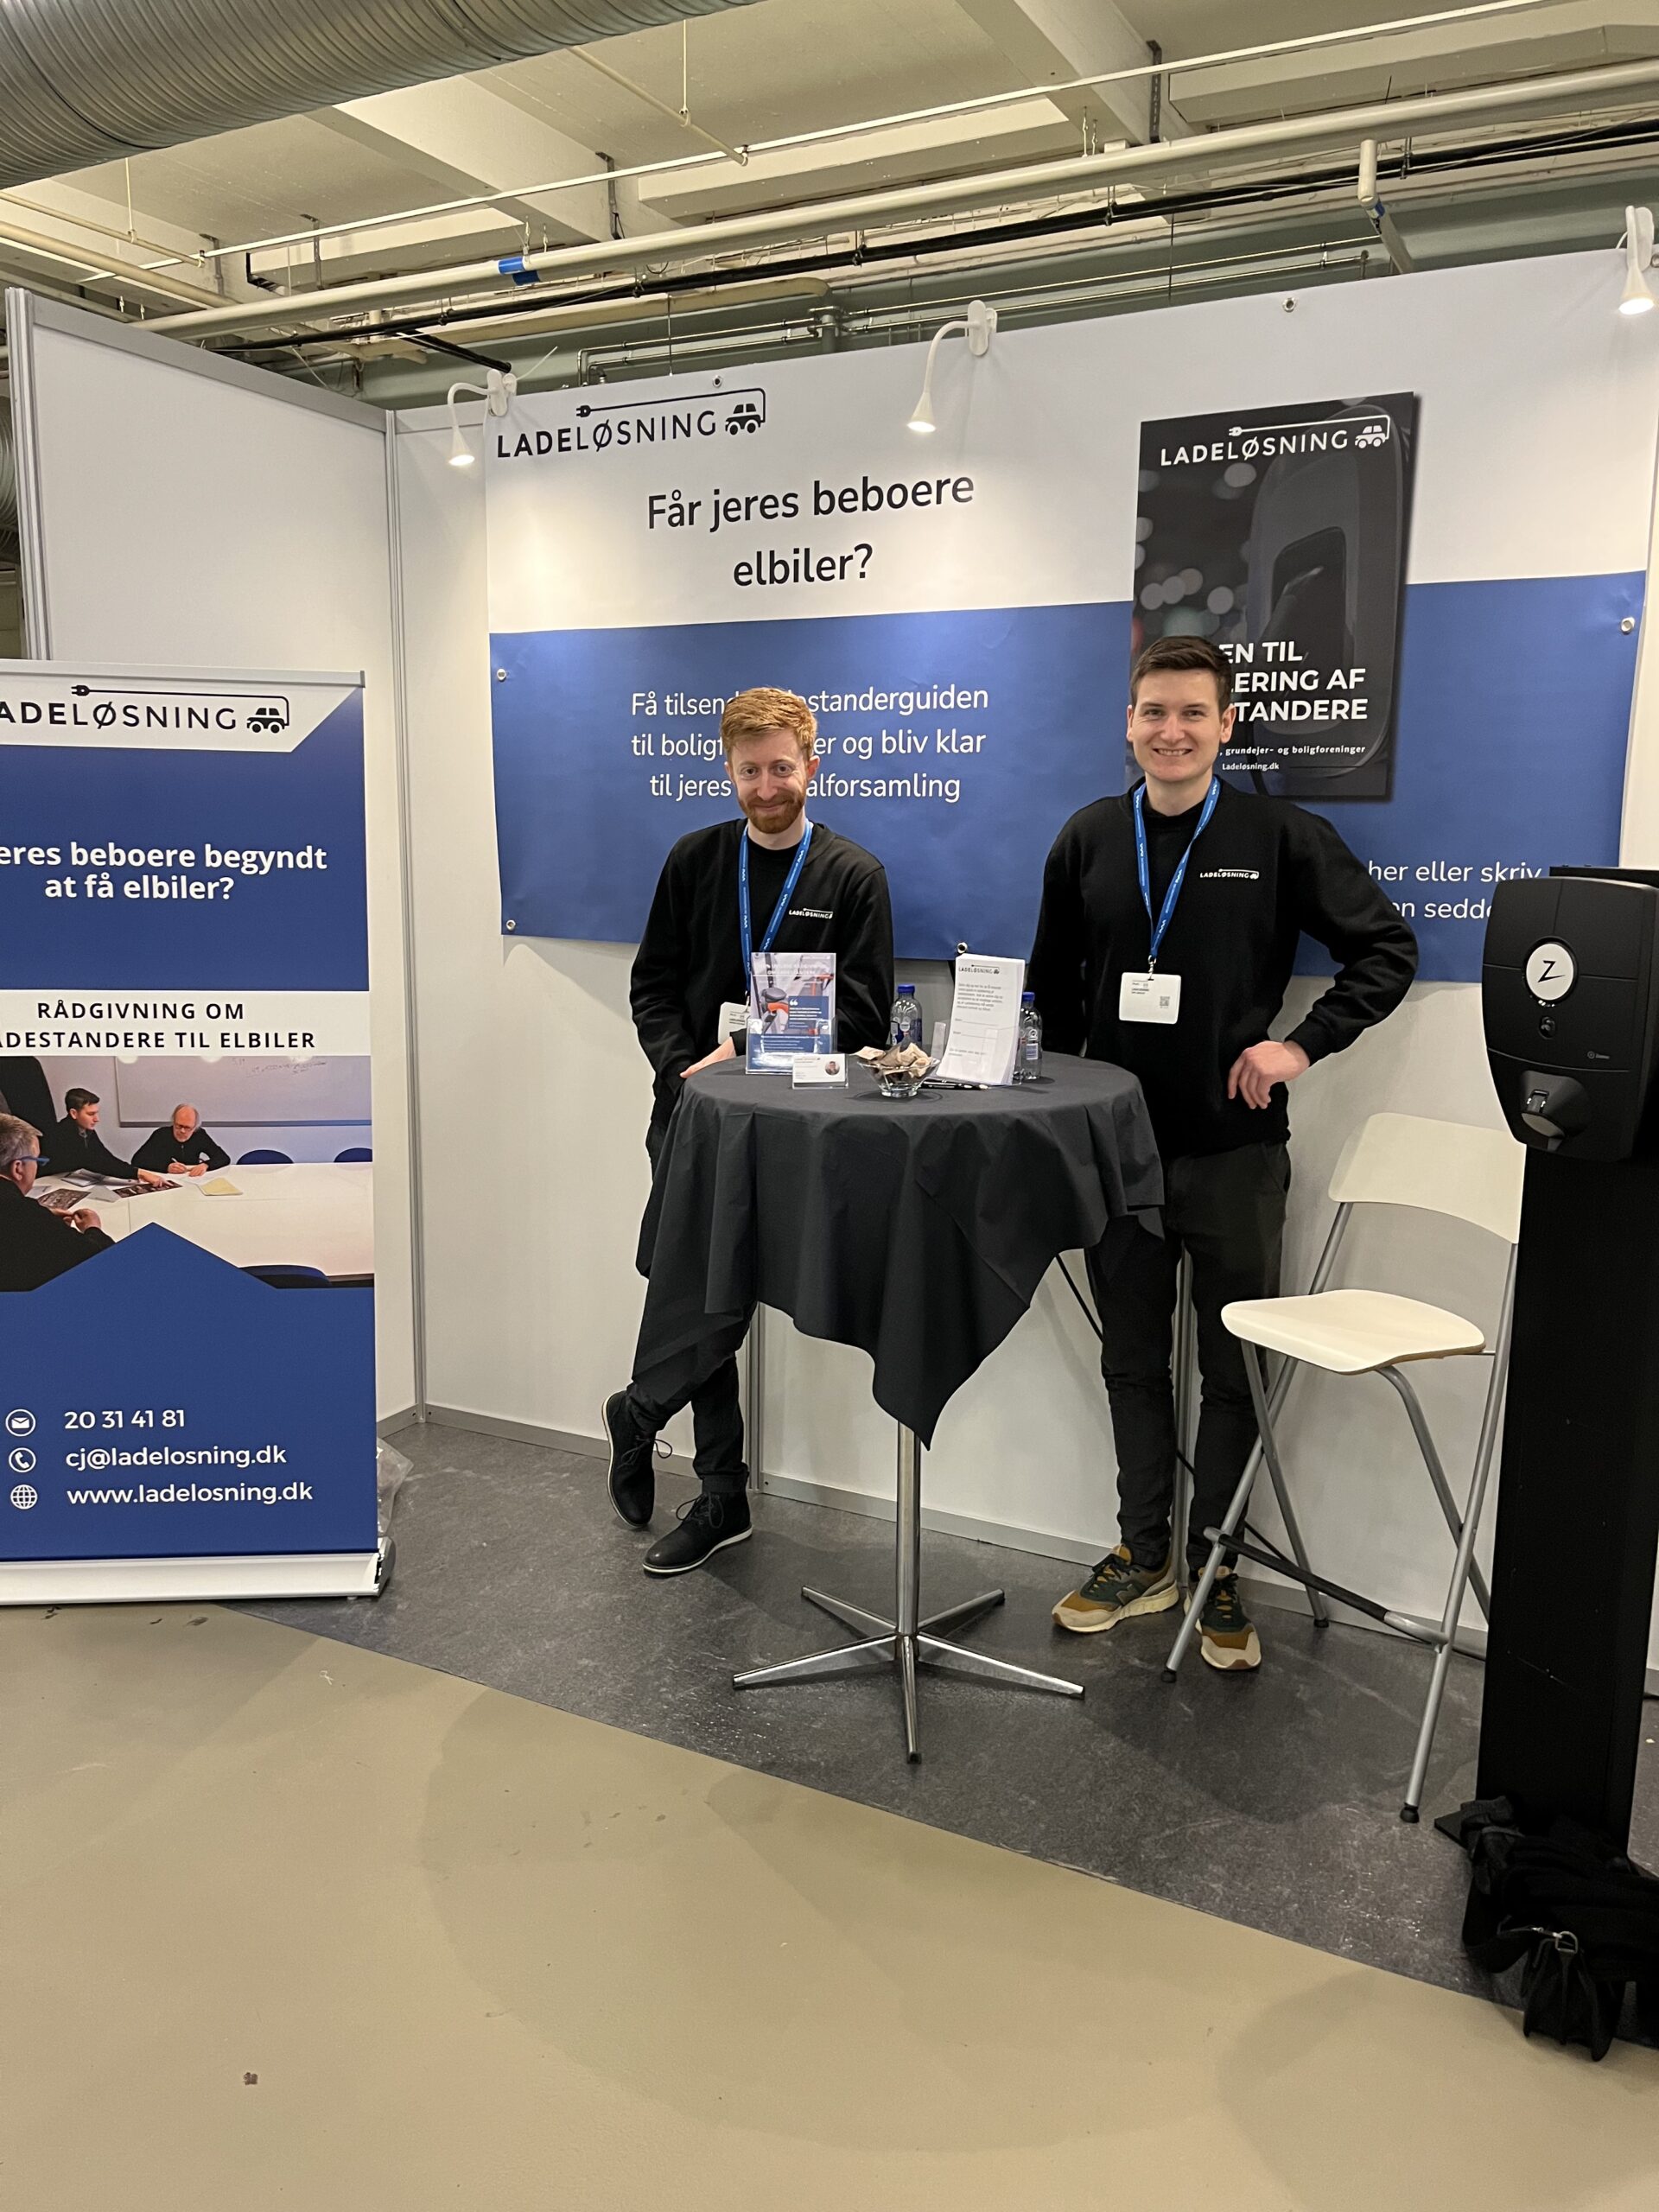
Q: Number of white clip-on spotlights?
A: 3